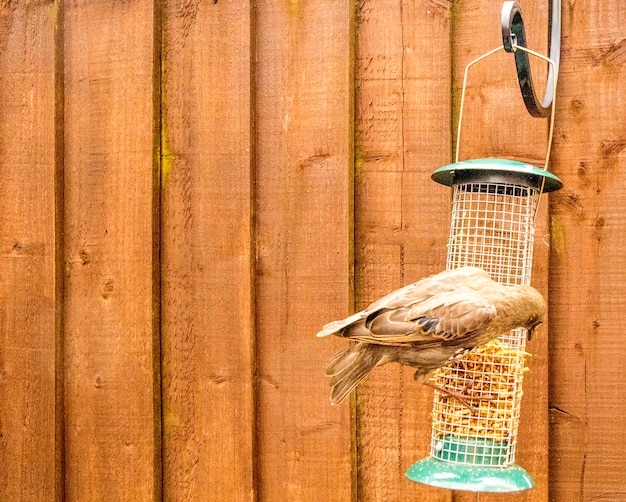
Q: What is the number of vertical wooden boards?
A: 7